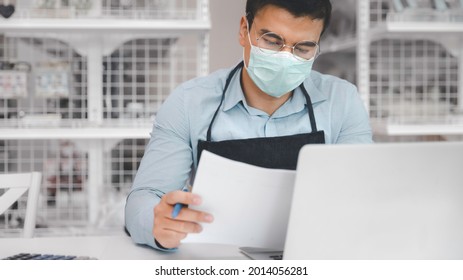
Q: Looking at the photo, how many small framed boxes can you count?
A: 2